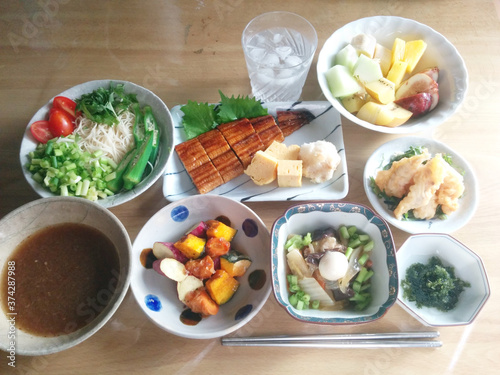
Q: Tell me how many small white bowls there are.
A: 2